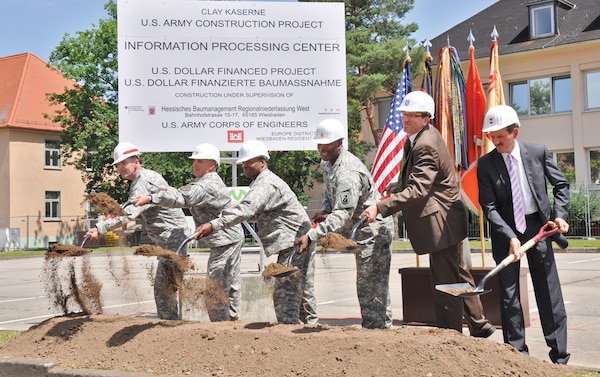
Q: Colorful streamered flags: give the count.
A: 1